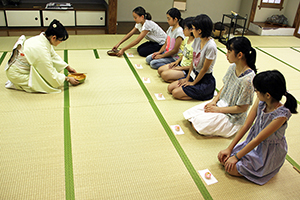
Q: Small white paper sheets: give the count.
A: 6